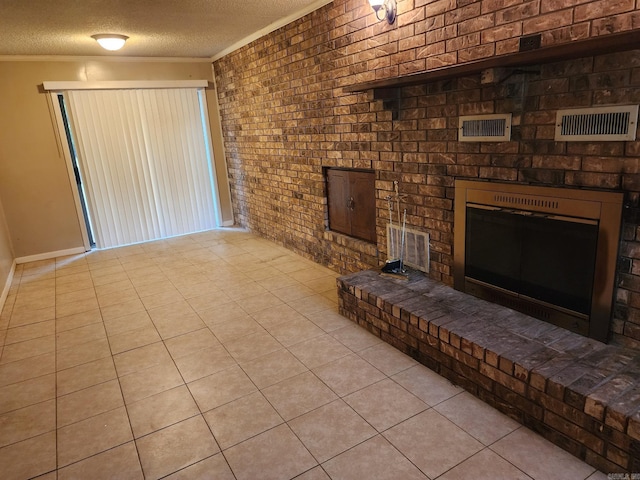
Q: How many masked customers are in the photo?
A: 0